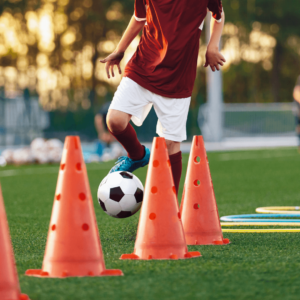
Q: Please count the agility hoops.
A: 3